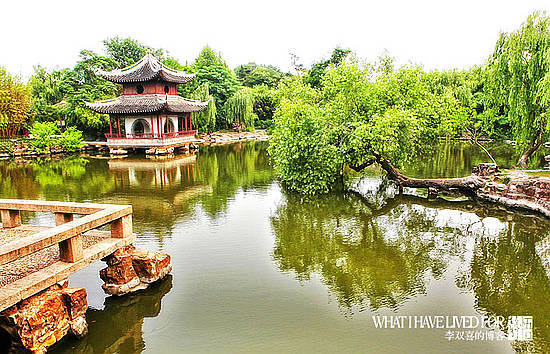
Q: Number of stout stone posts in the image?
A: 4